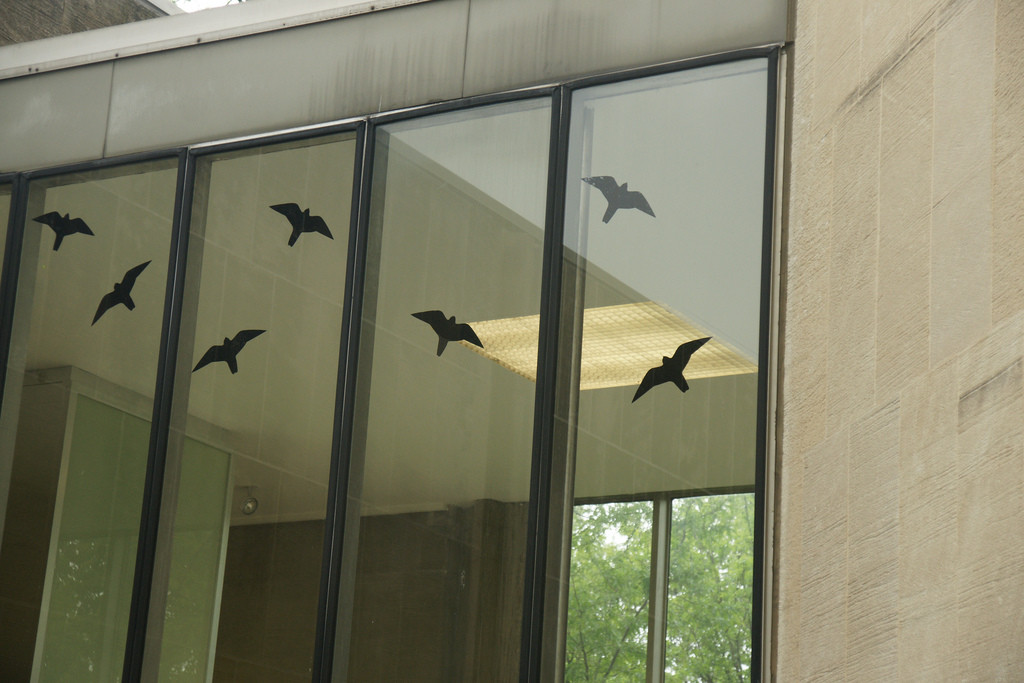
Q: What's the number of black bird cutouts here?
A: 7